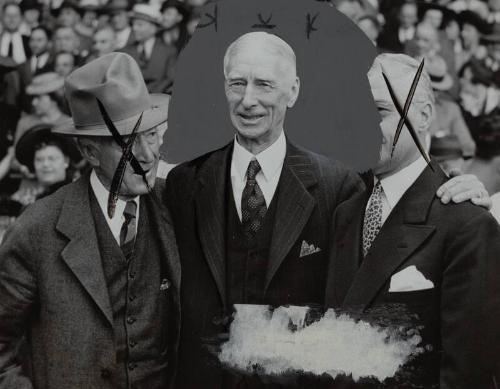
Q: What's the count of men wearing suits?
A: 3